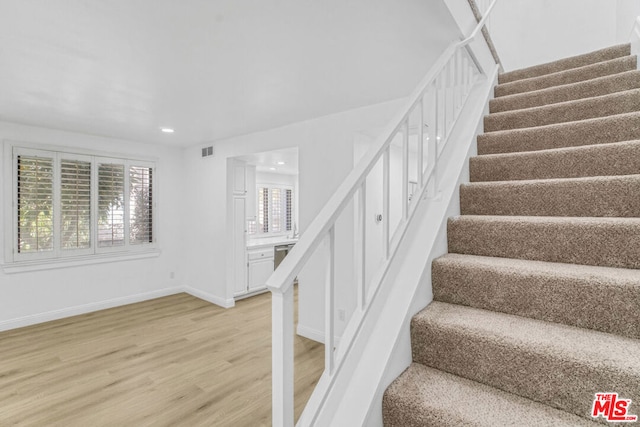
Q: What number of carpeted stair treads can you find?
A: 11